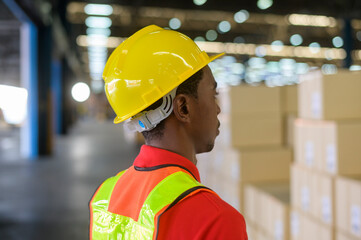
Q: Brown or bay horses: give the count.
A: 0